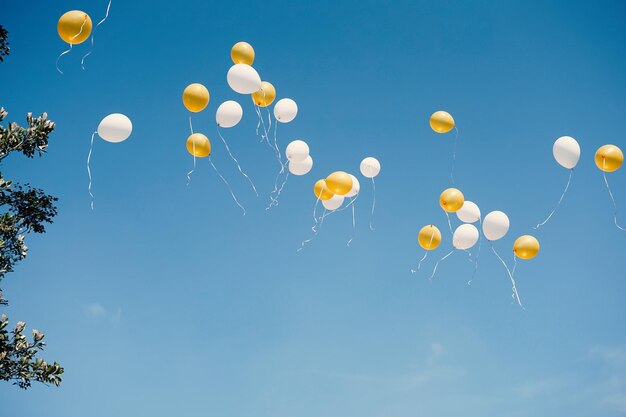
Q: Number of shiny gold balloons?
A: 12